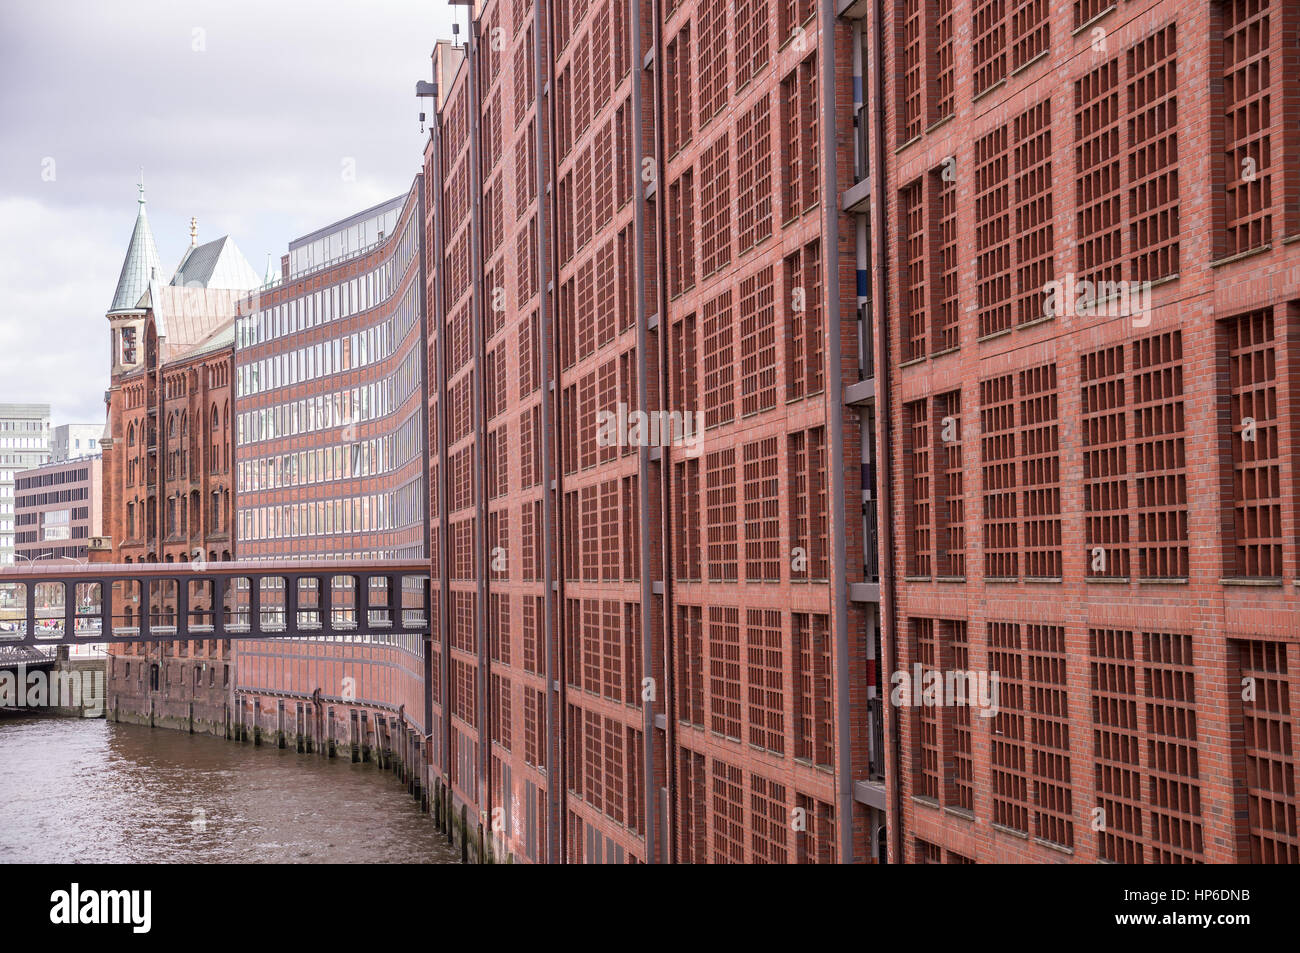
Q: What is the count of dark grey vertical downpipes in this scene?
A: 5